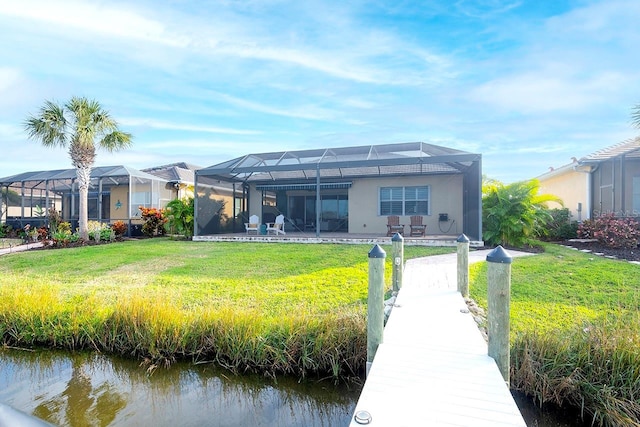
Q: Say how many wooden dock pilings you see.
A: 4